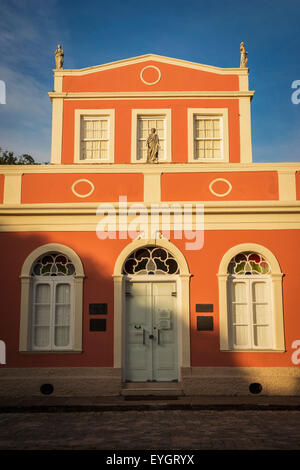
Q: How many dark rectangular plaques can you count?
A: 4